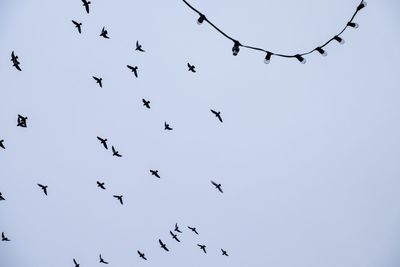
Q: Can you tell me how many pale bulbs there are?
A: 7